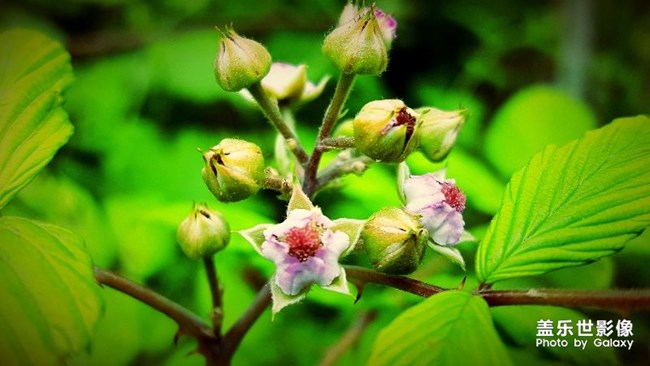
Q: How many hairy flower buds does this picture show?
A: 7